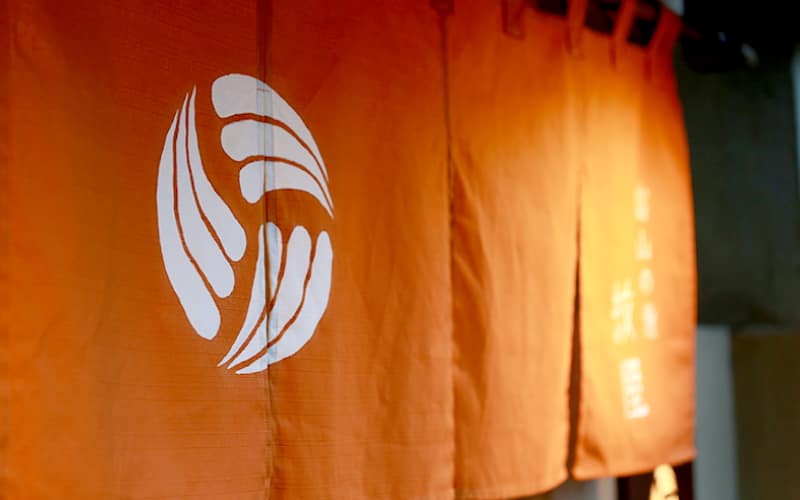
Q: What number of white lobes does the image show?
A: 9